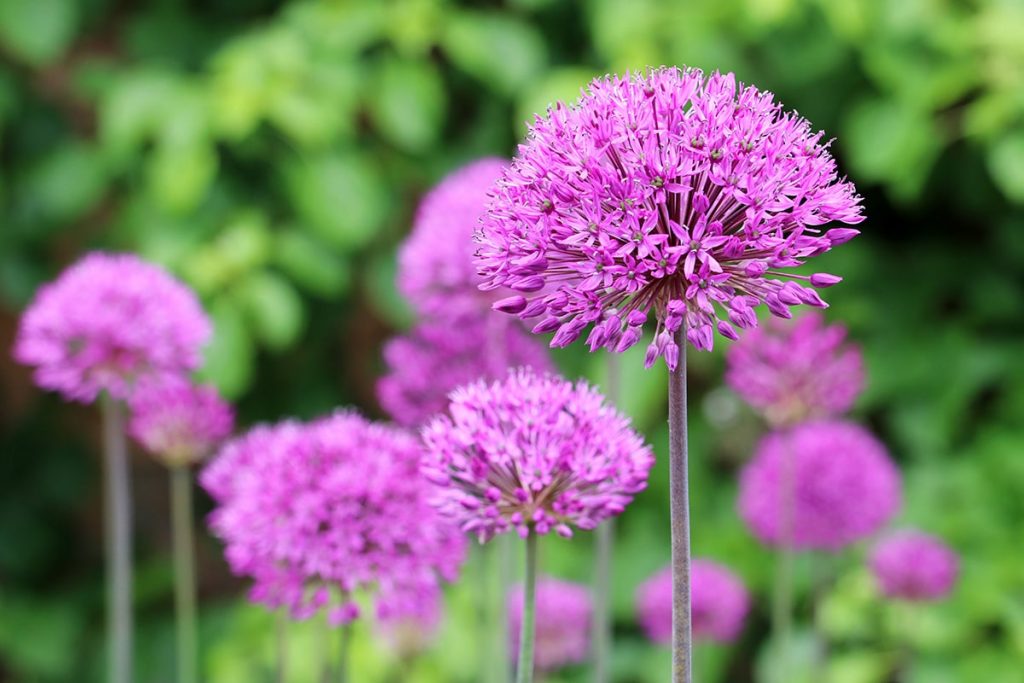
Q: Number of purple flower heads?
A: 13